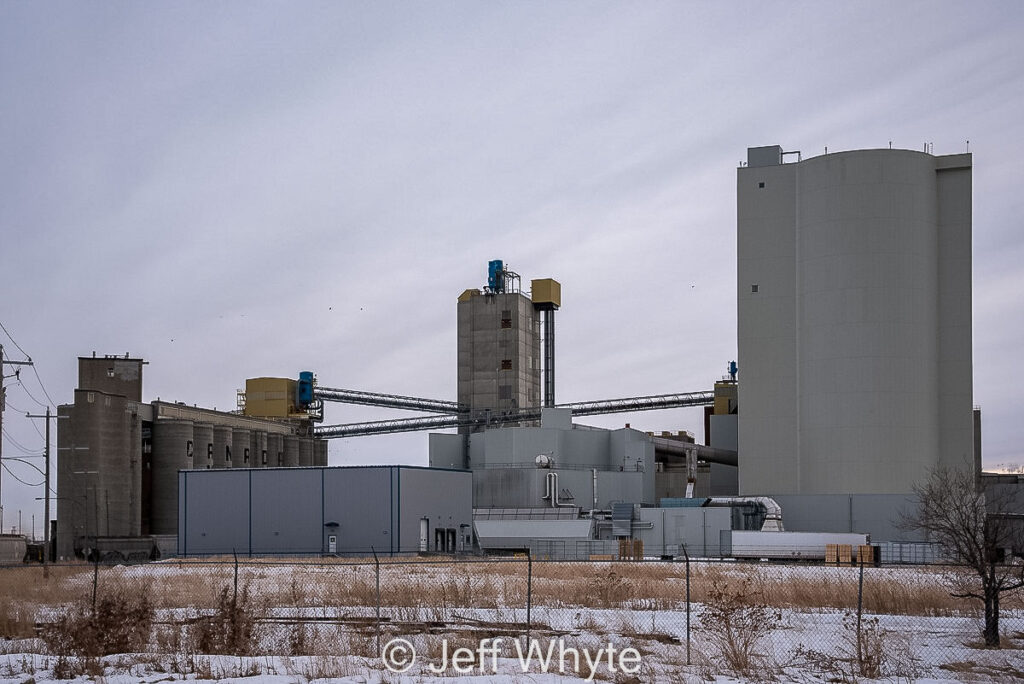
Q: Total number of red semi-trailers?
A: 0